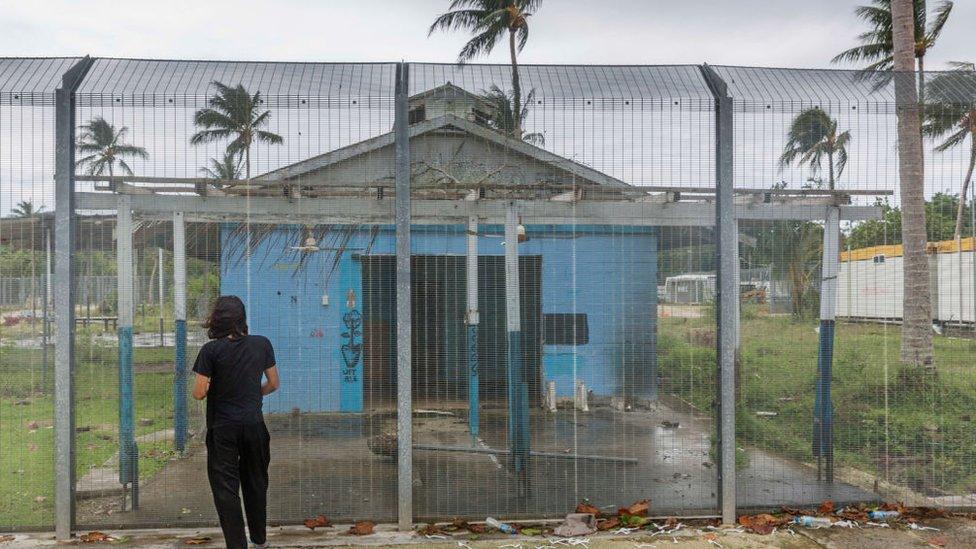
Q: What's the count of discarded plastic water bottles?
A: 3